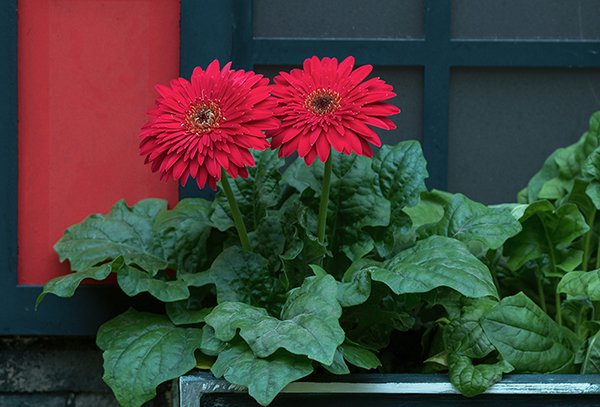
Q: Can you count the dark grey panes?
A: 4